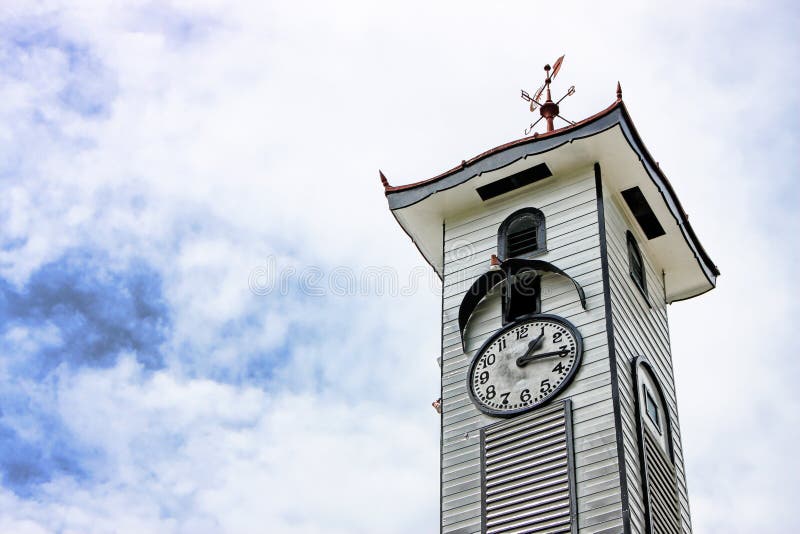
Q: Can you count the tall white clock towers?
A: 1